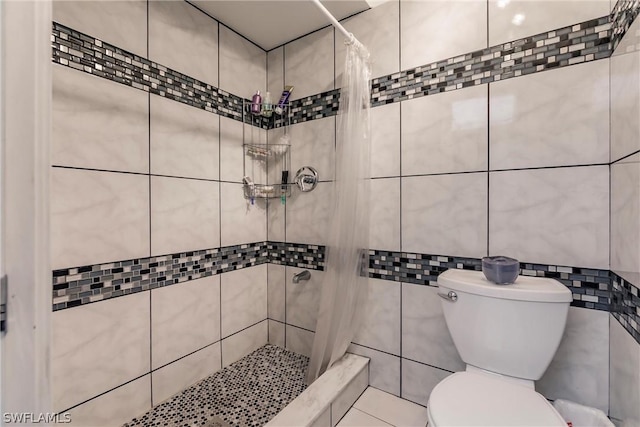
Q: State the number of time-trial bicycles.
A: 0